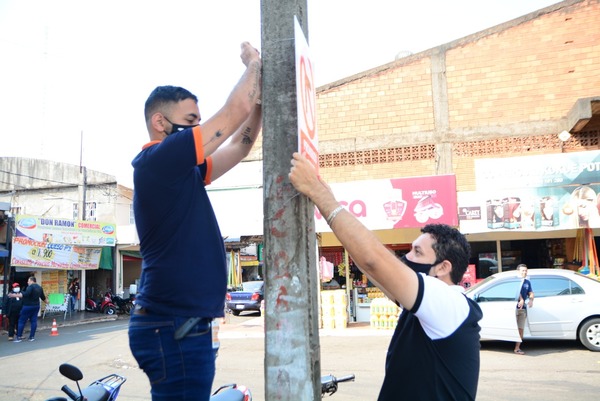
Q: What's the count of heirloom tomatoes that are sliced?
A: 0